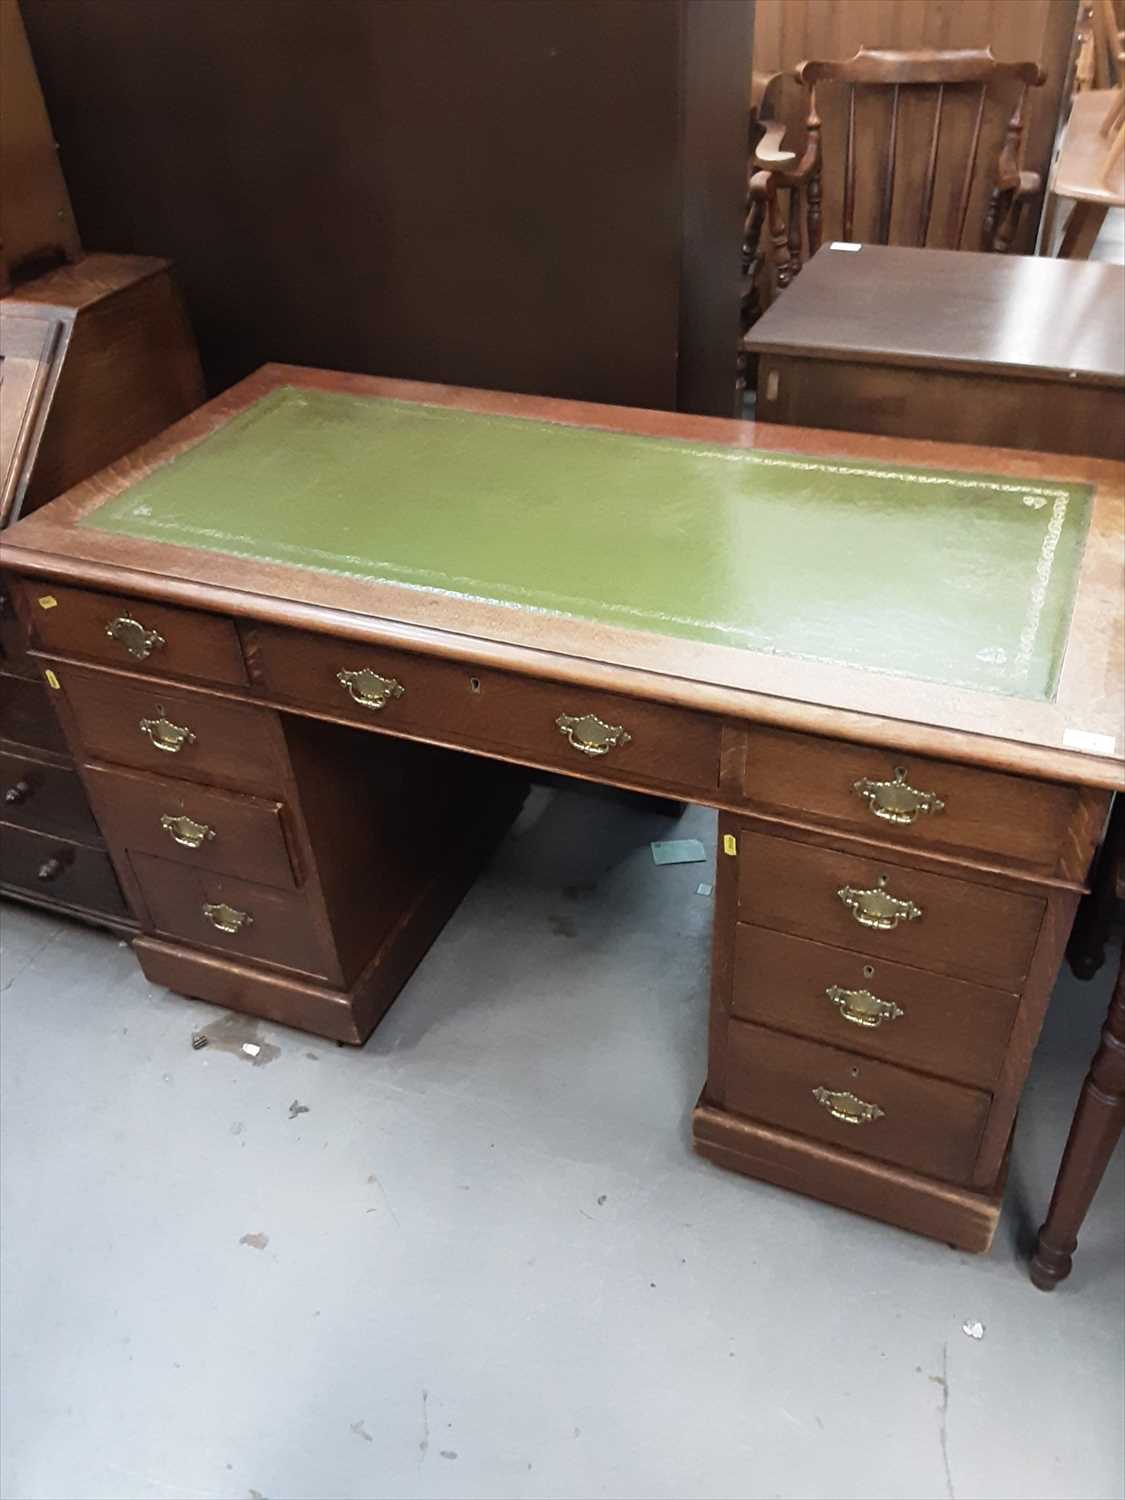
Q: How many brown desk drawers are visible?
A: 9